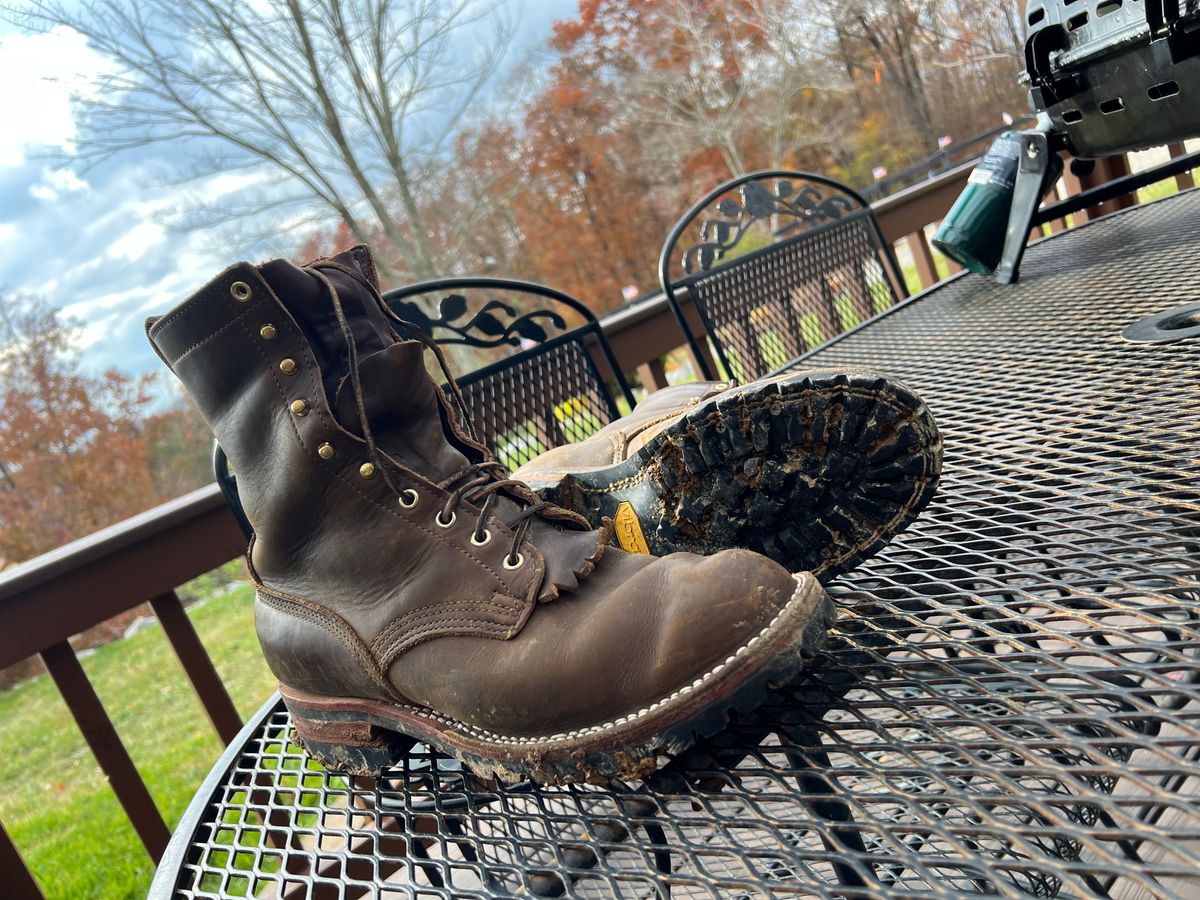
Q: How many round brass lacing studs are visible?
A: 5